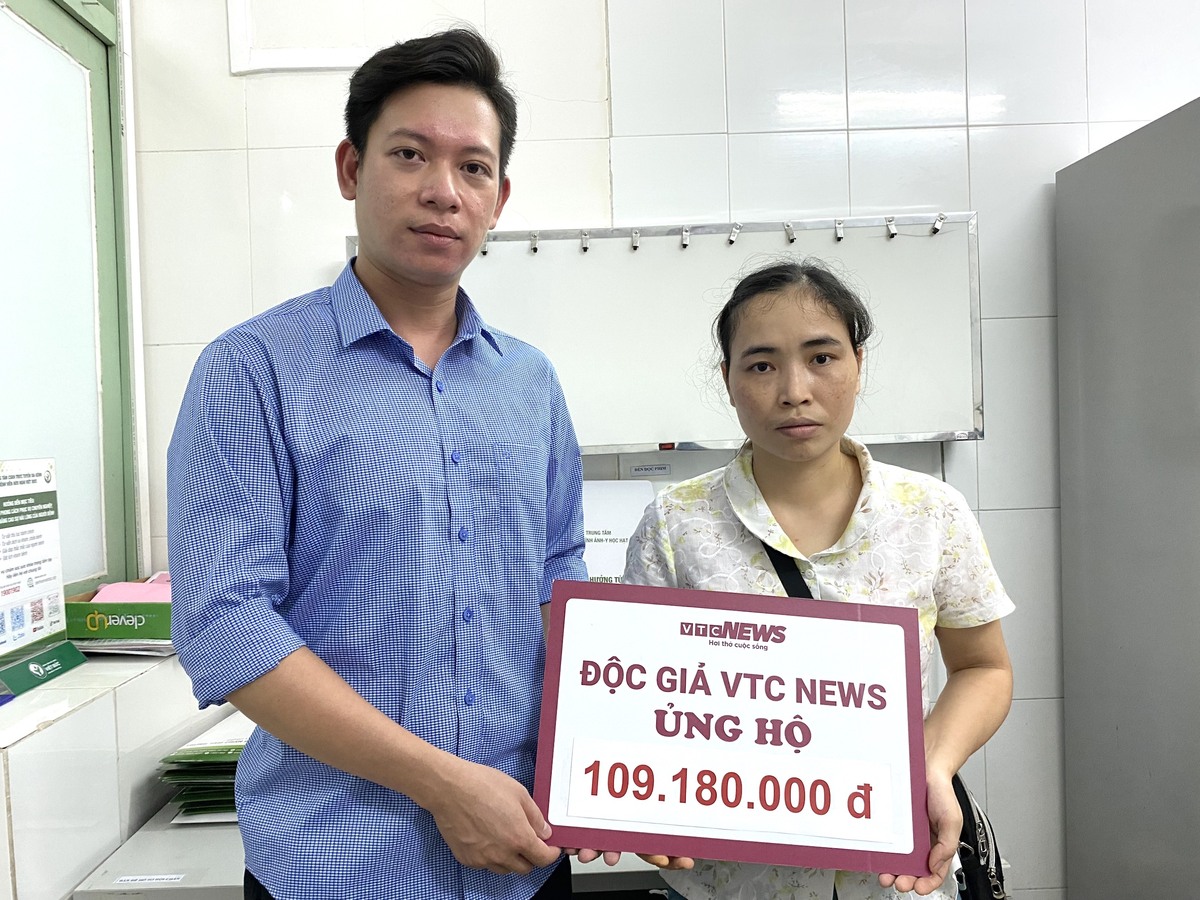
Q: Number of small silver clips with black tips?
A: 10